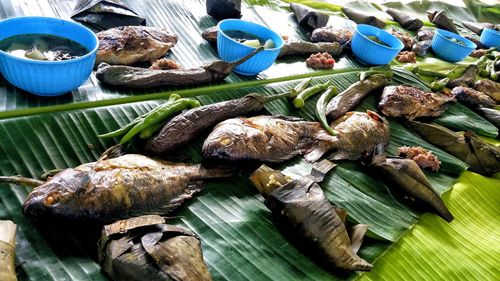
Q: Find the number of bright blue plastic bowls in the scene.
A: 5